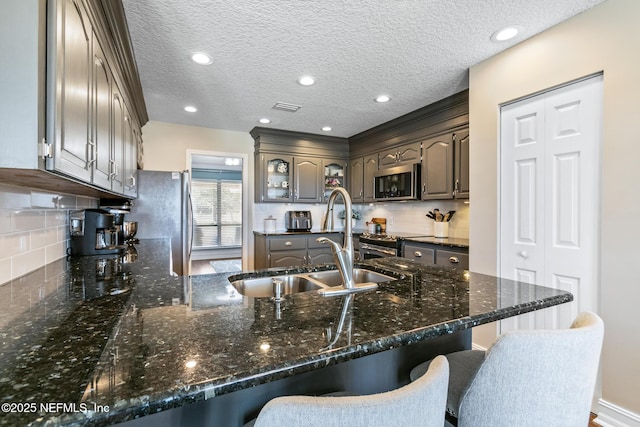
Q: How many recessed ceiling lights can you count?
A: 7